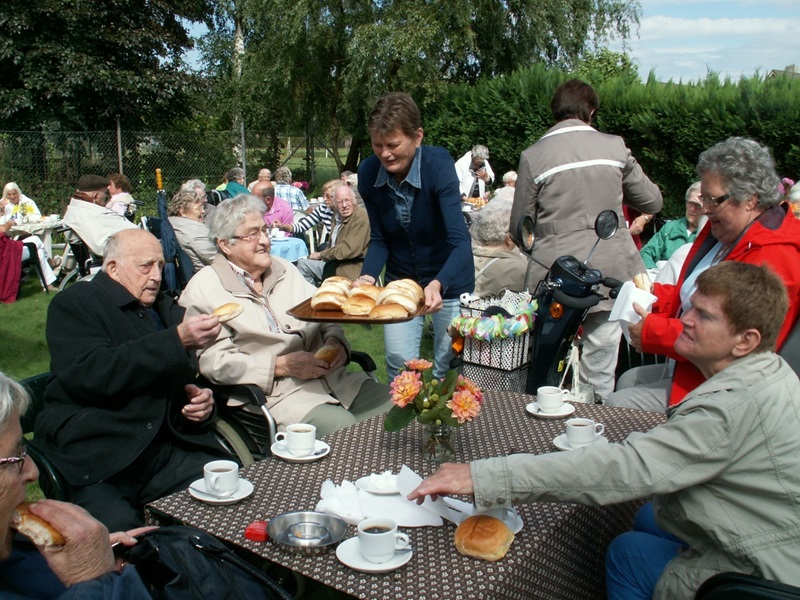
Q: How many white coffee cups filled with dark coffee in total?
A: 5